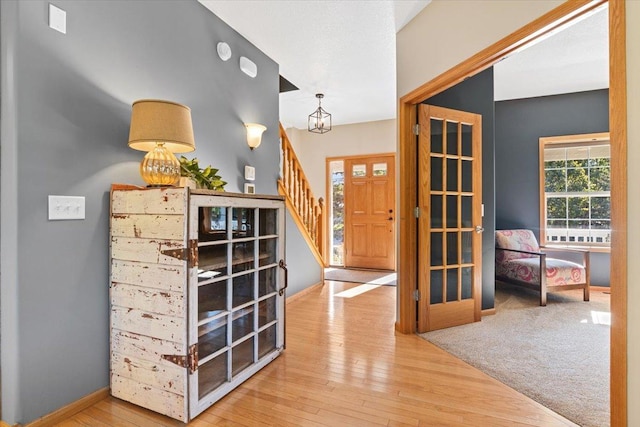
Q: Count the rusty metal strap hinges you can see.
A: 2